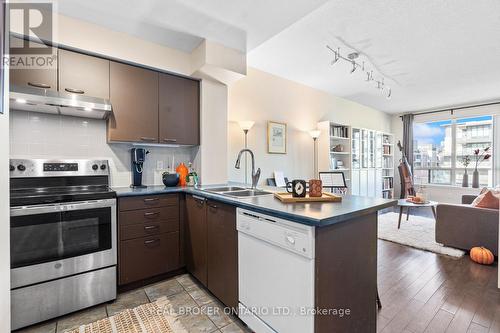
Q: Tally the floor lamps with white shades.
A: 2